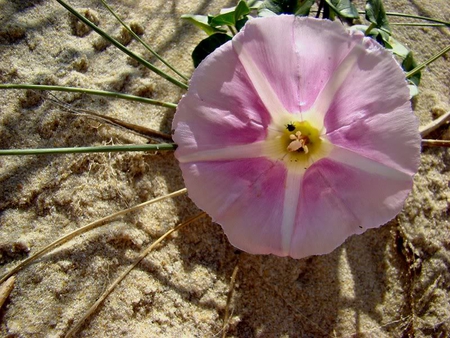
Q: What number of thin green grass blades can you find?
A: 7